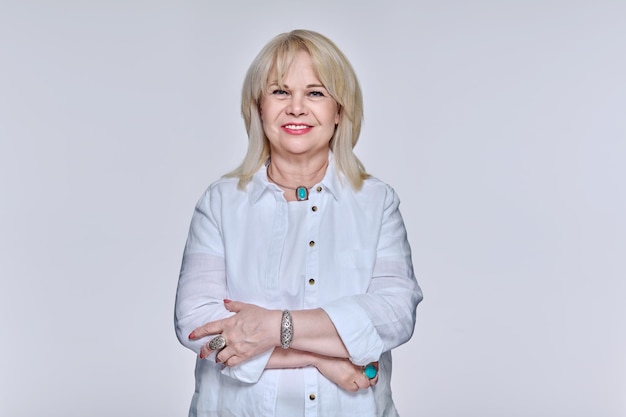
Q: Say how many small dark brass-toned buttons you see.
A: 5